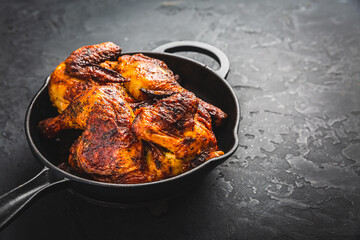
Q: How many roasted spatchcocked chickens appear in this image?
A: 1